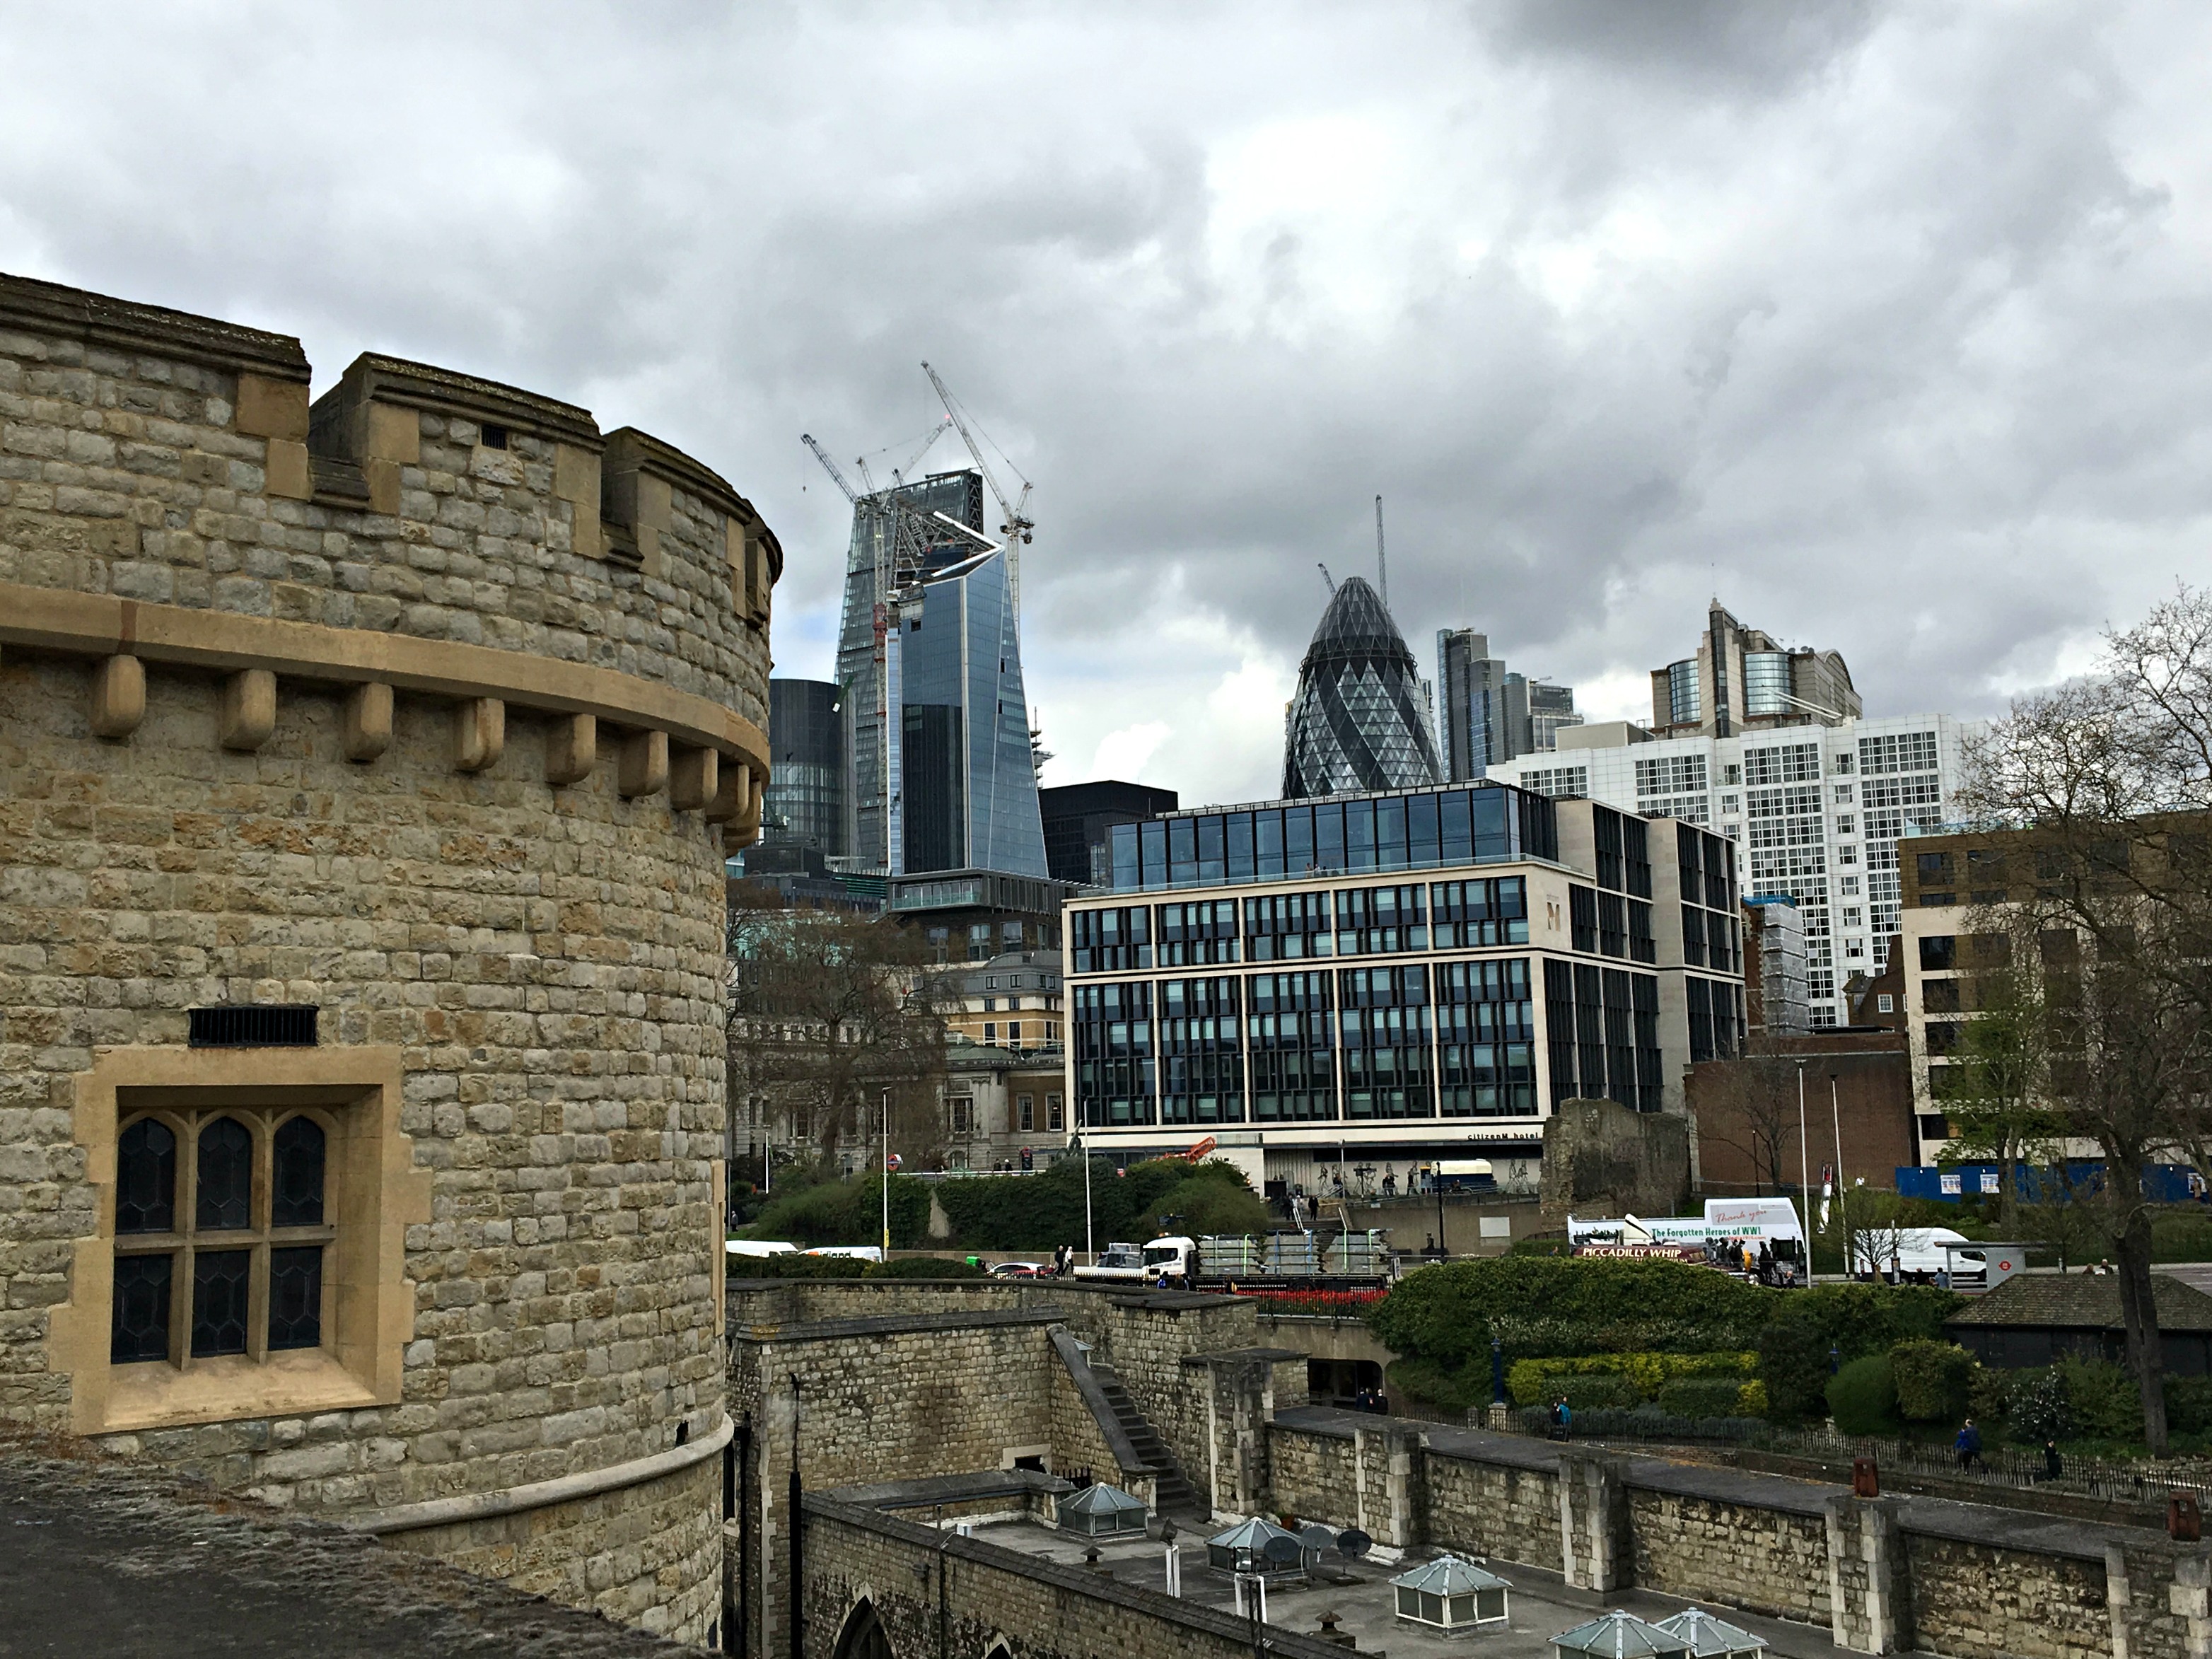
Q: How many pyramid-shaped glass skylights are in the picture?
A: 5